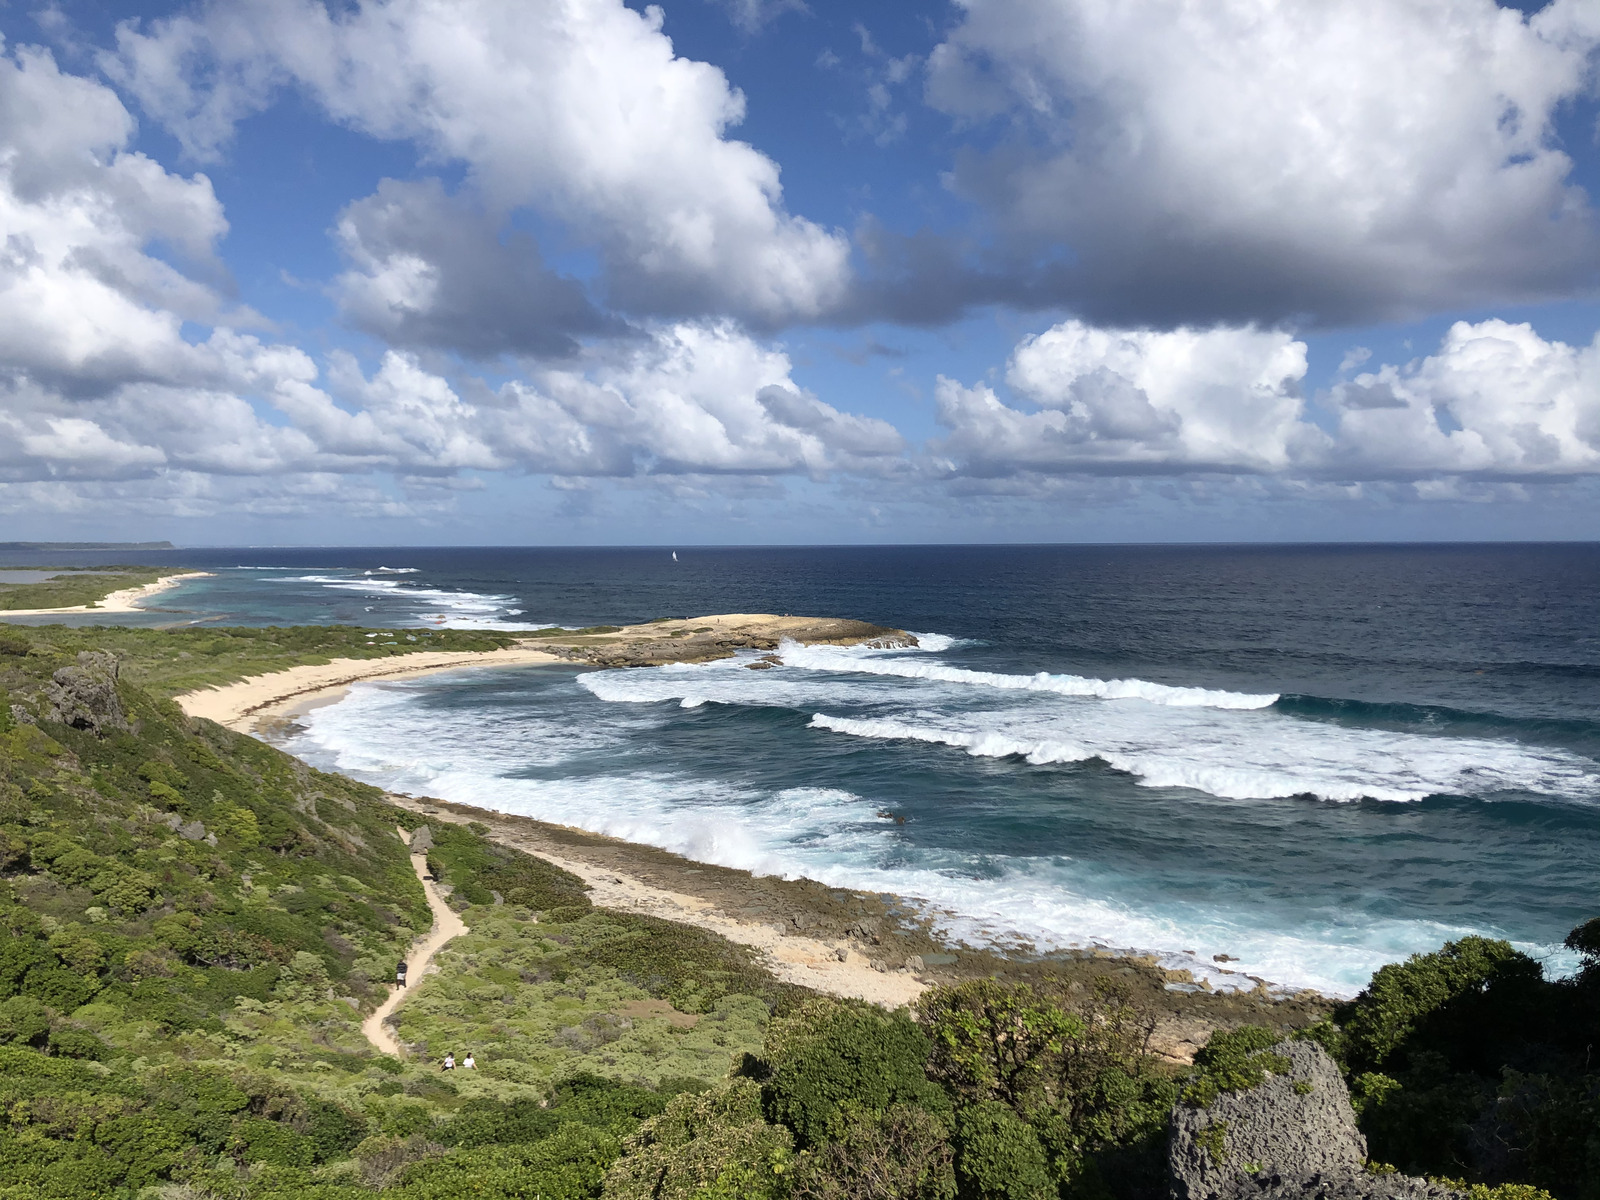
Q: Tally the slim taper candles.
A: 0